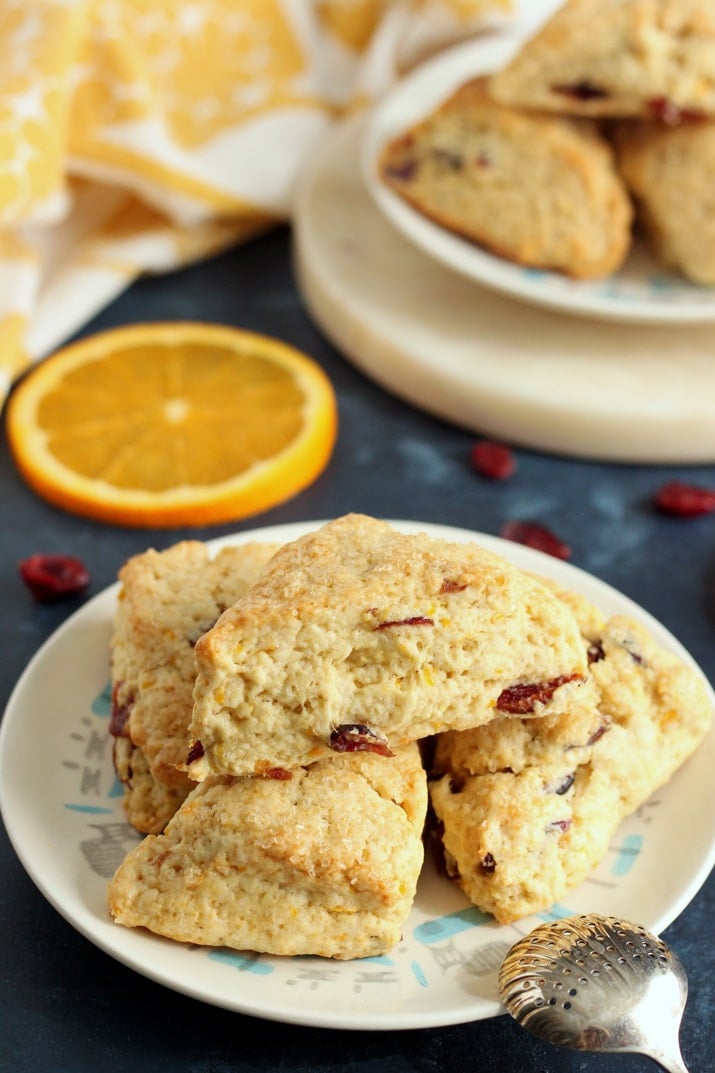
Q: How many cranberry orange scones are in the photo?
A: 7